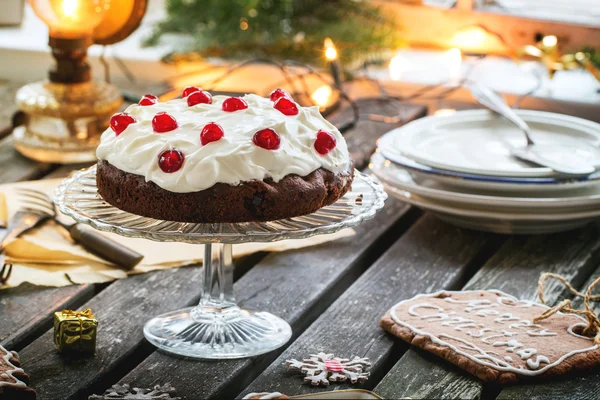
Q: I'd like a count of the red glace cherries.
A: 12